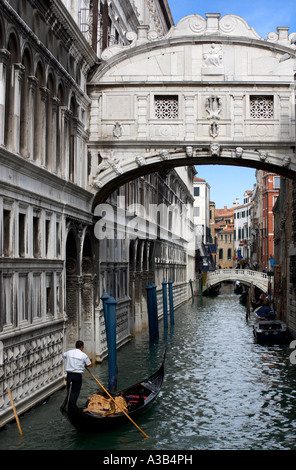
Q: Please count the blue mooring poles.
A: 6